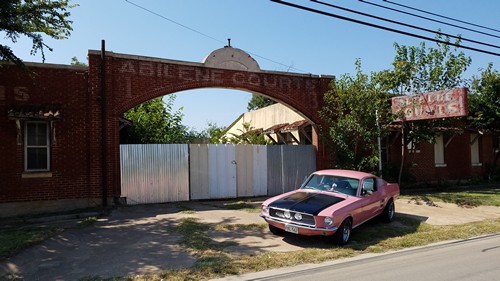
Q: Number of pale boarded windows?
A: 2